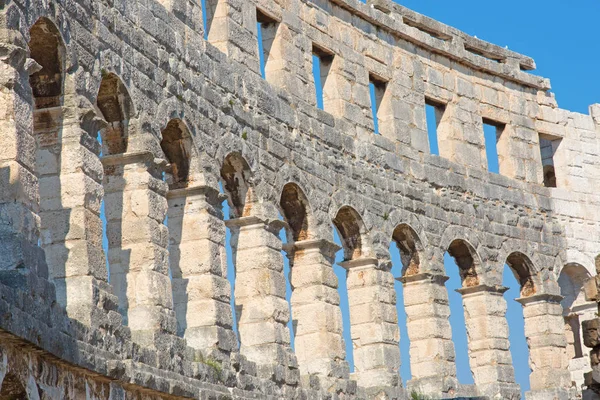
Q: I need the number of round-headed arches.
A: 10